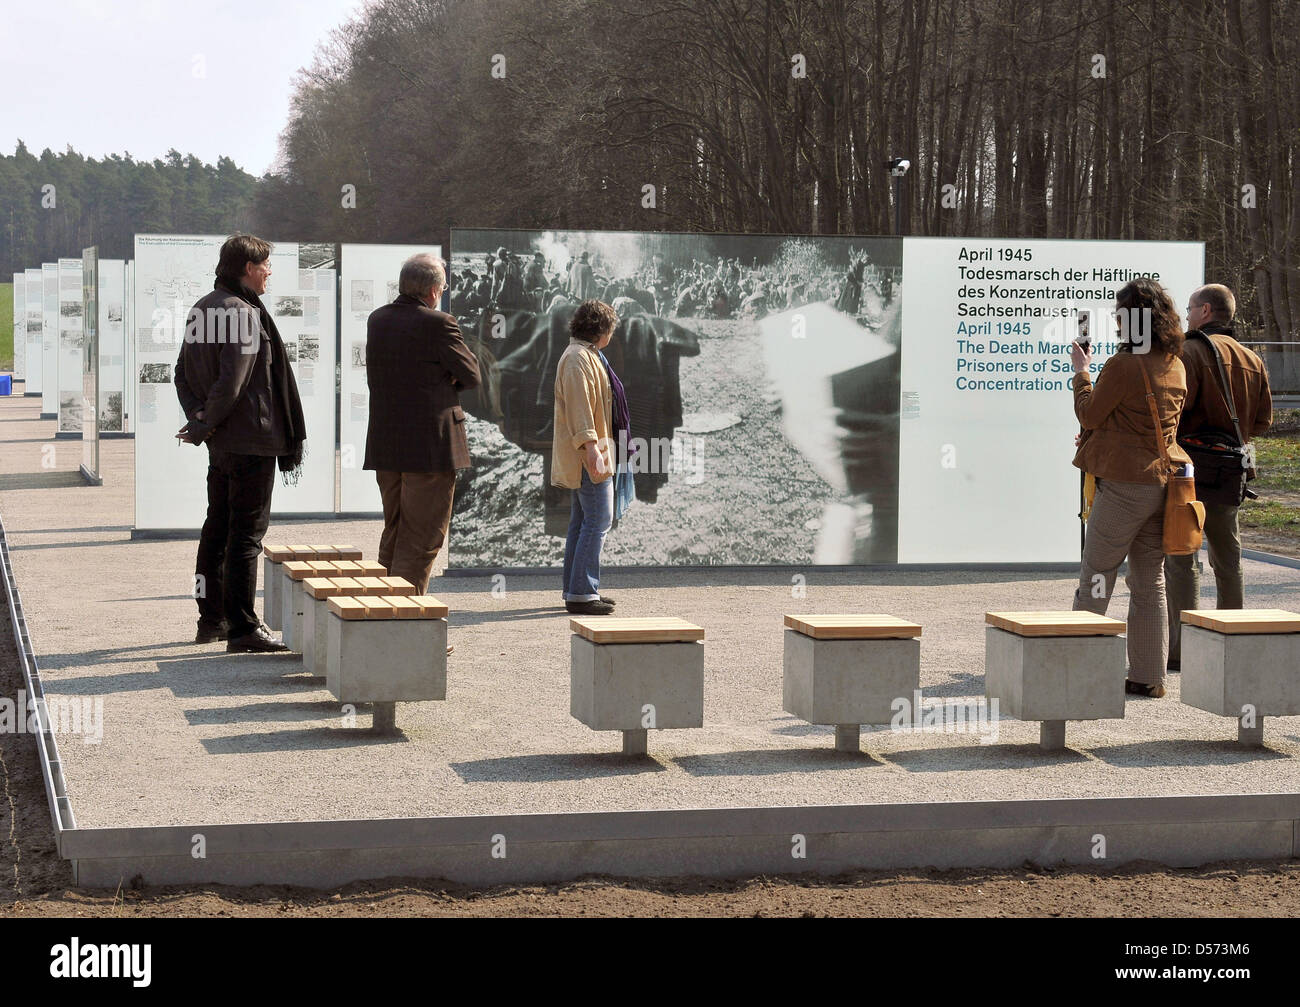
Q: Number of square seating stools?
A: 8